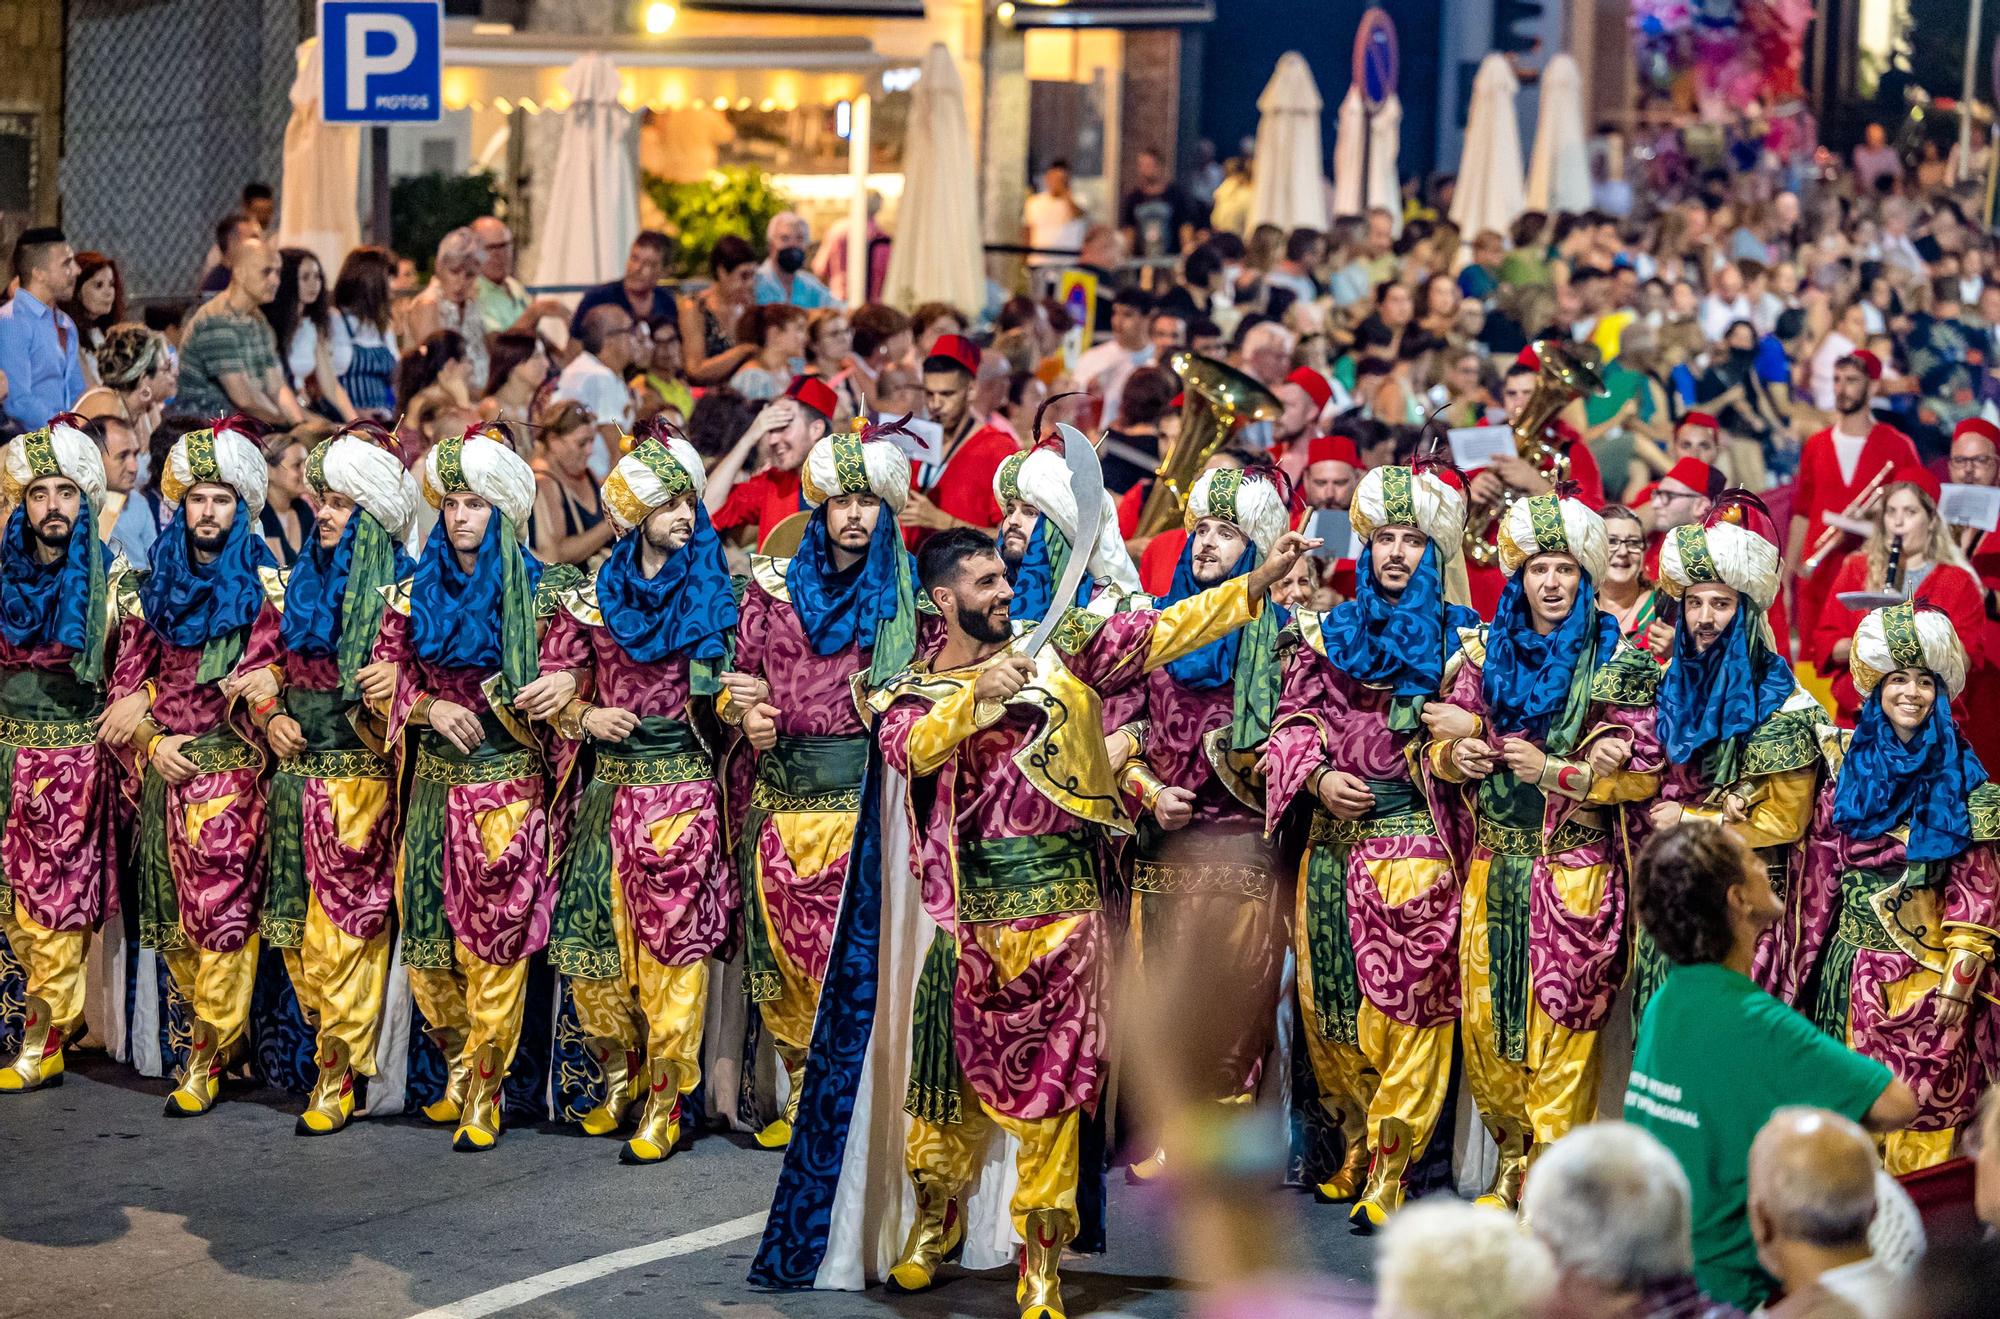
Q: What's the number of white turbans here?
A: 12